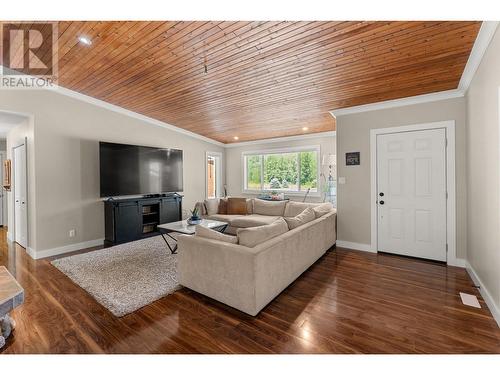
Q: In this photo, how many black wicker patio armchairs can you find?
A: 0